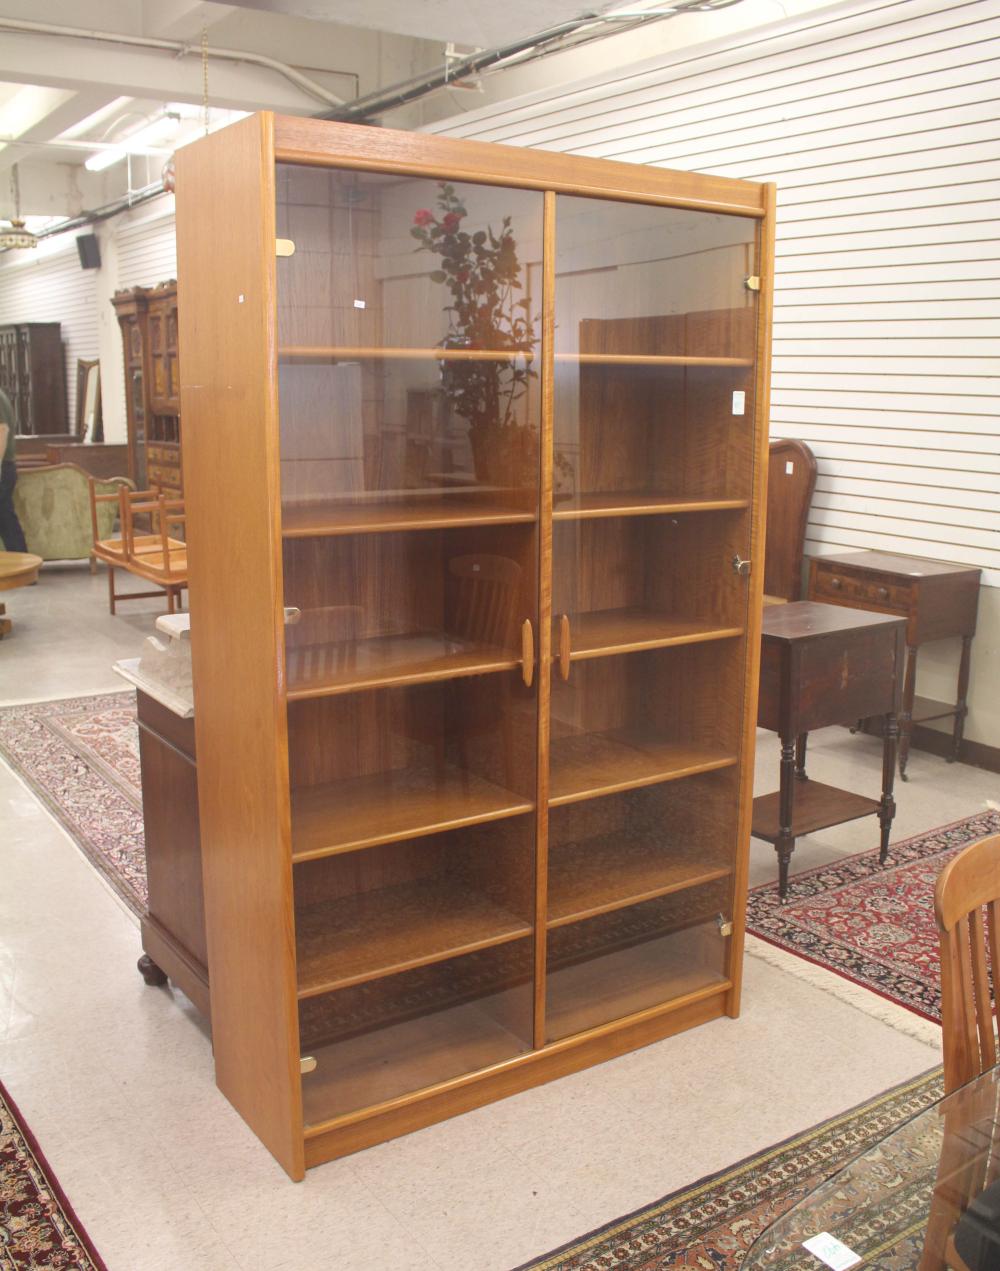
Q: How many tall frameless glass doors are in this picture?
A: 2